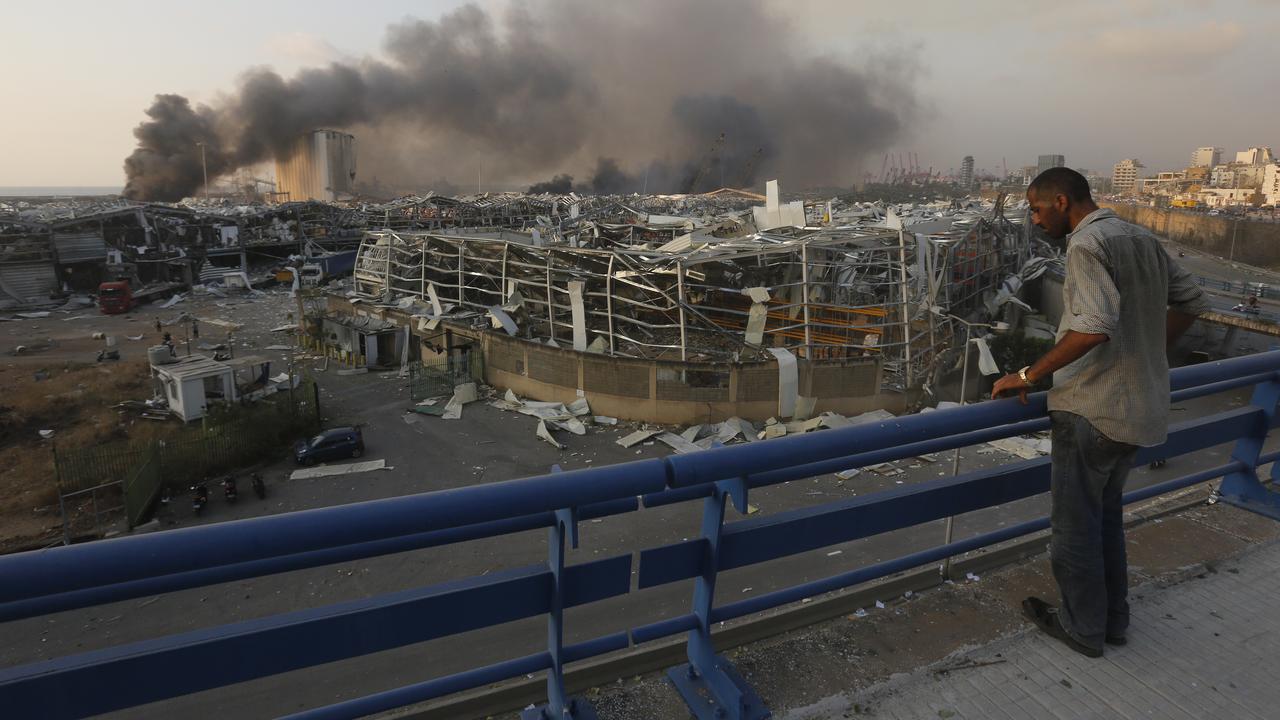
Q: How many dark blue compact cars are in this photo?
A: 1